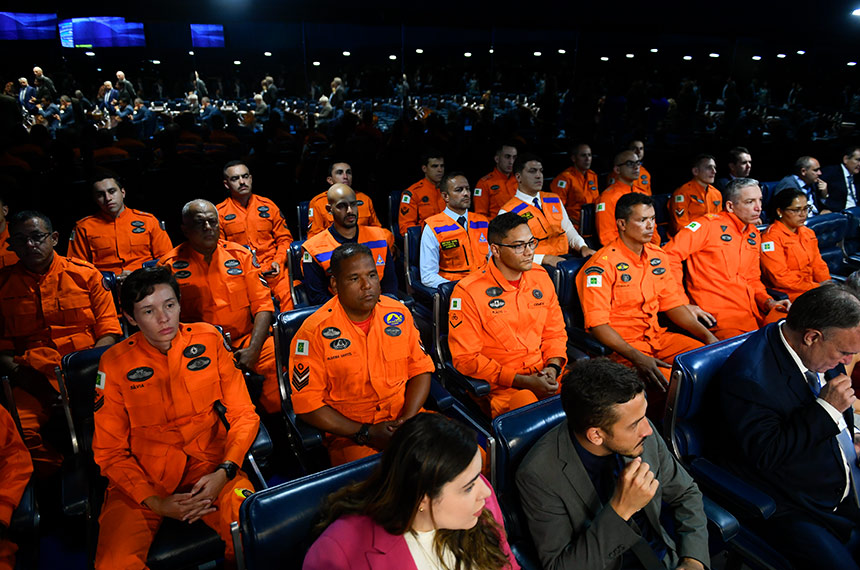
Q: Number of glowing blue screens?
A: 3